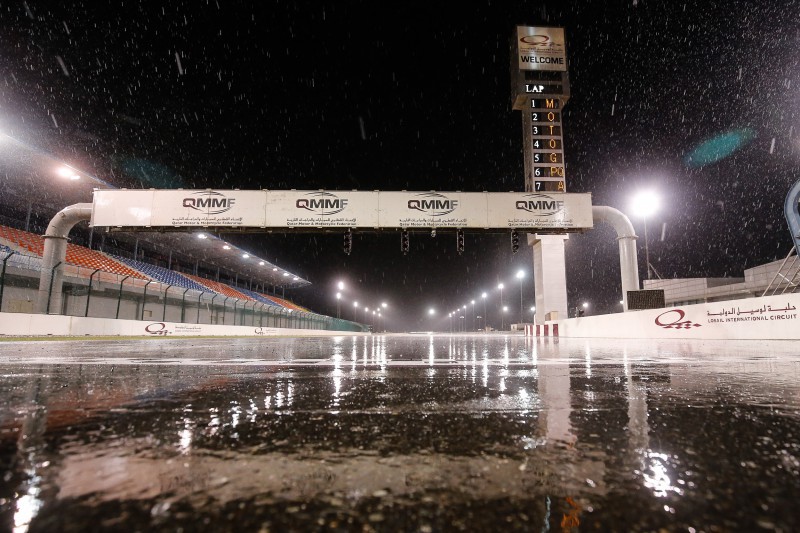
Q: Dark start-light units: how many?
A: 4